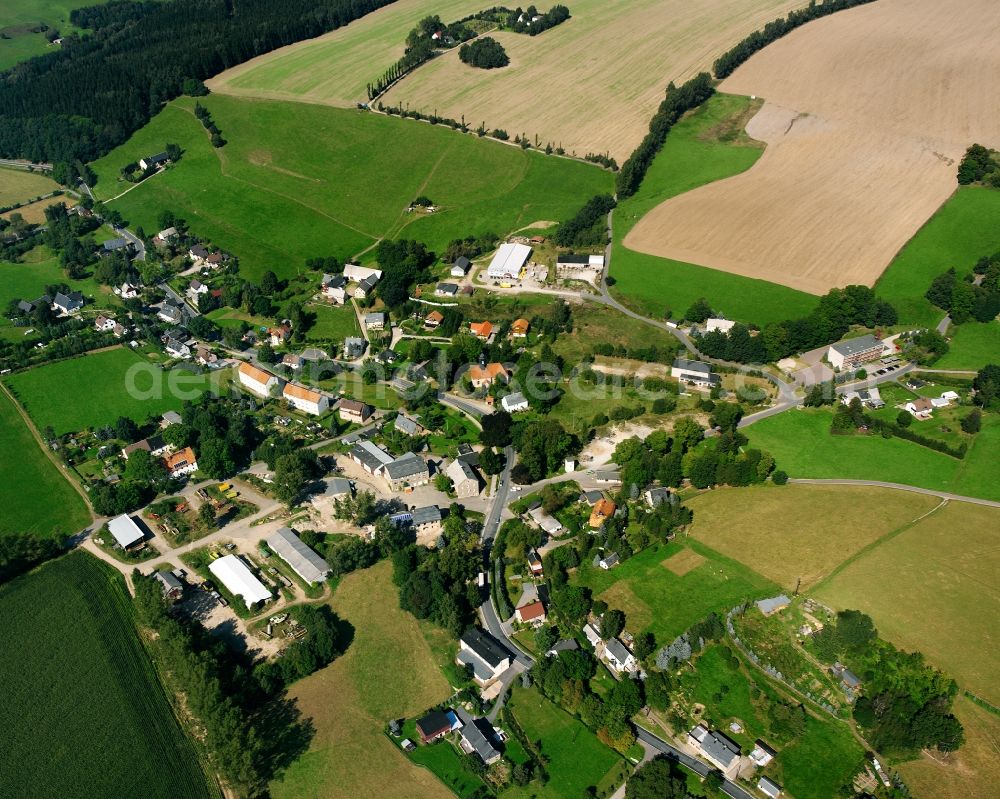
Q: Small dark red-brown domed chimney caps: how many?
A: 0